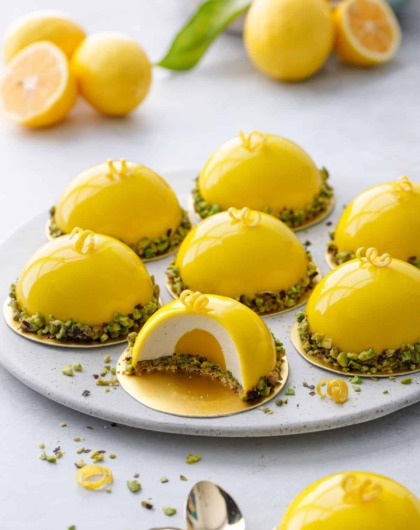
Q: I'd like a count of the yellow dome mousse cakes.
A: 8